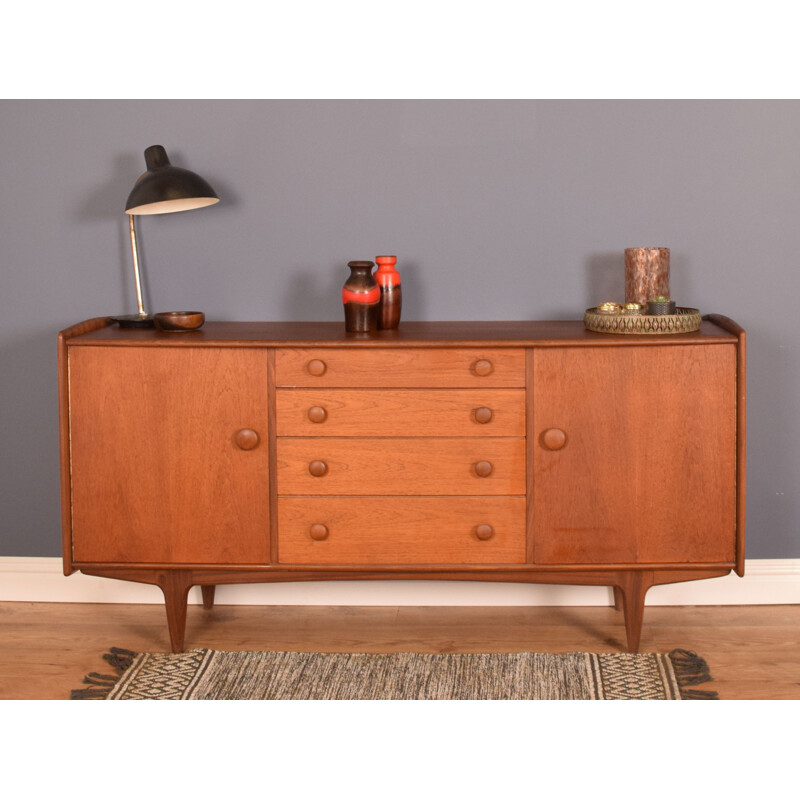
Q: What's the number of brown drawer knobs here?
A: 8